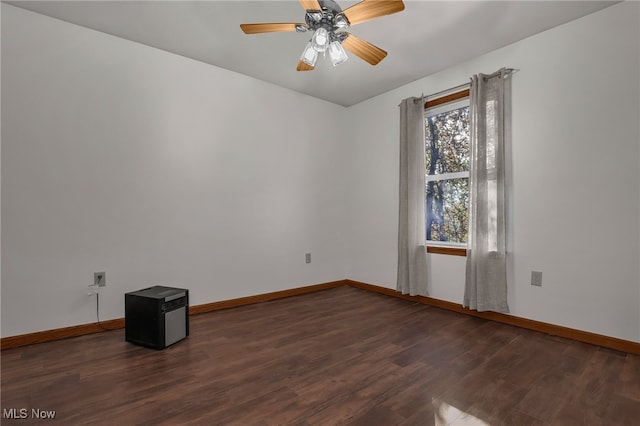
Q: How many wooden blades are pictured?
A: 5